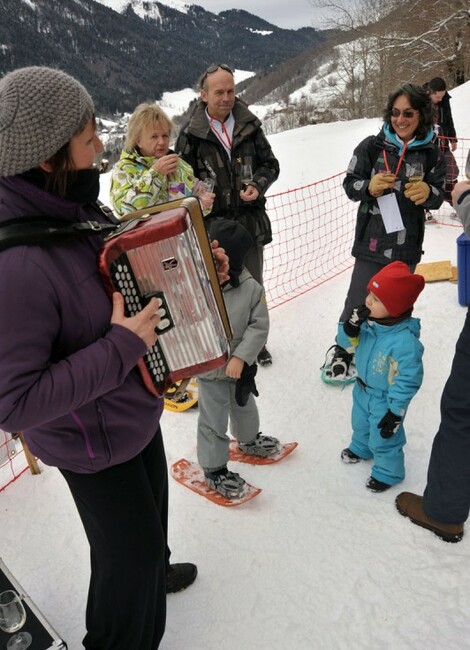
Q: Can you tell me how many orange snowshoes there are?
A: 2